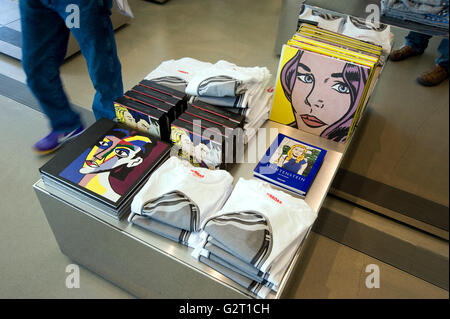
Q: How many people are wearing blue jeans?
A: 2